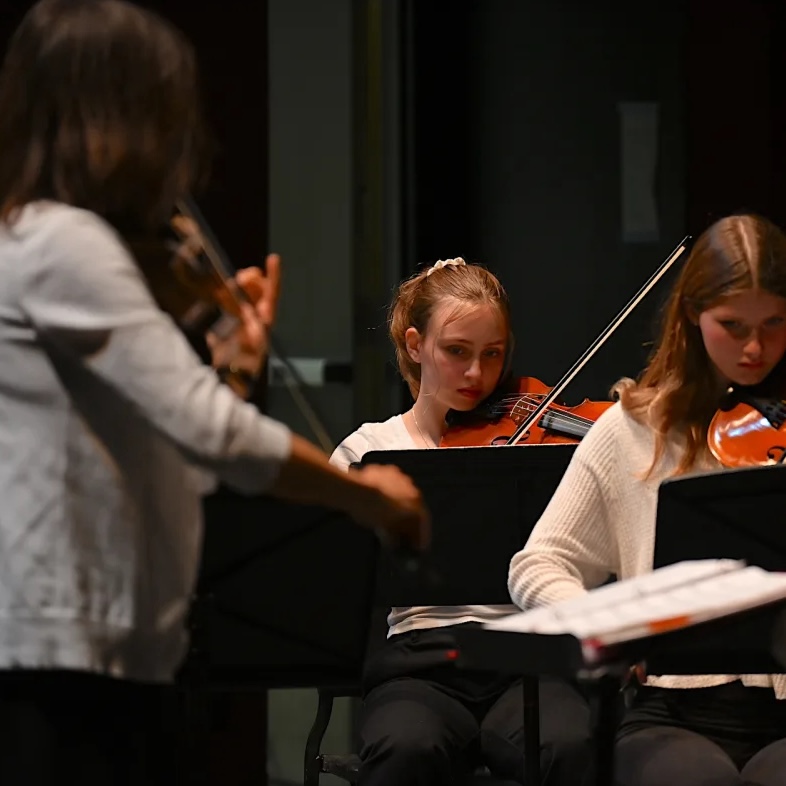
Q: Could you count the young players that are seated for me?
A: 2